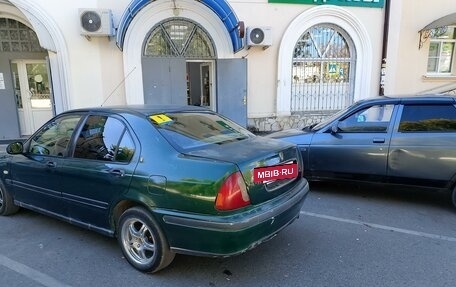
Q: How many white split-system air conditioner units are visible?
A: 2